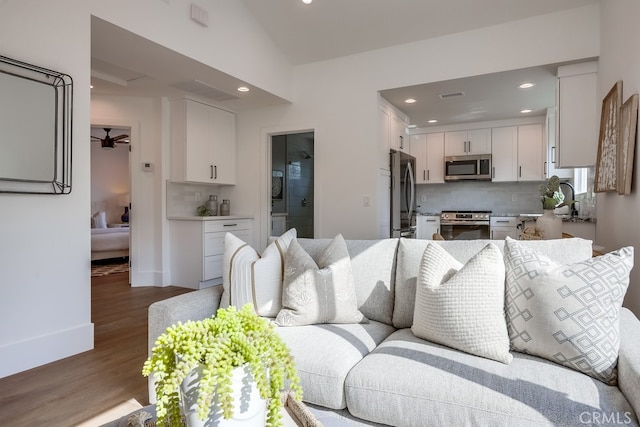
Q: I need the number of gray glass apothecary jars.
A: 2